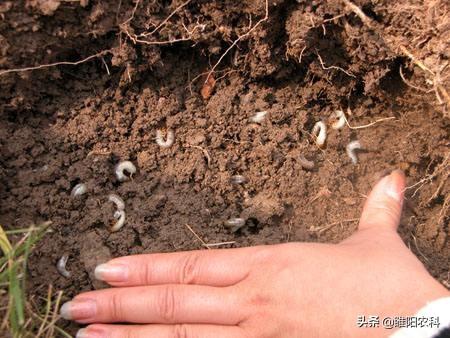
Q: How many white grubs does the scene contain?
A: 13